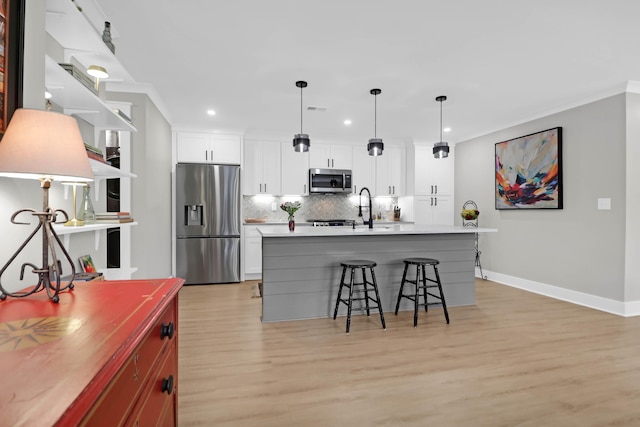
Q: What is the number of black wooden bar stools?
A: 2